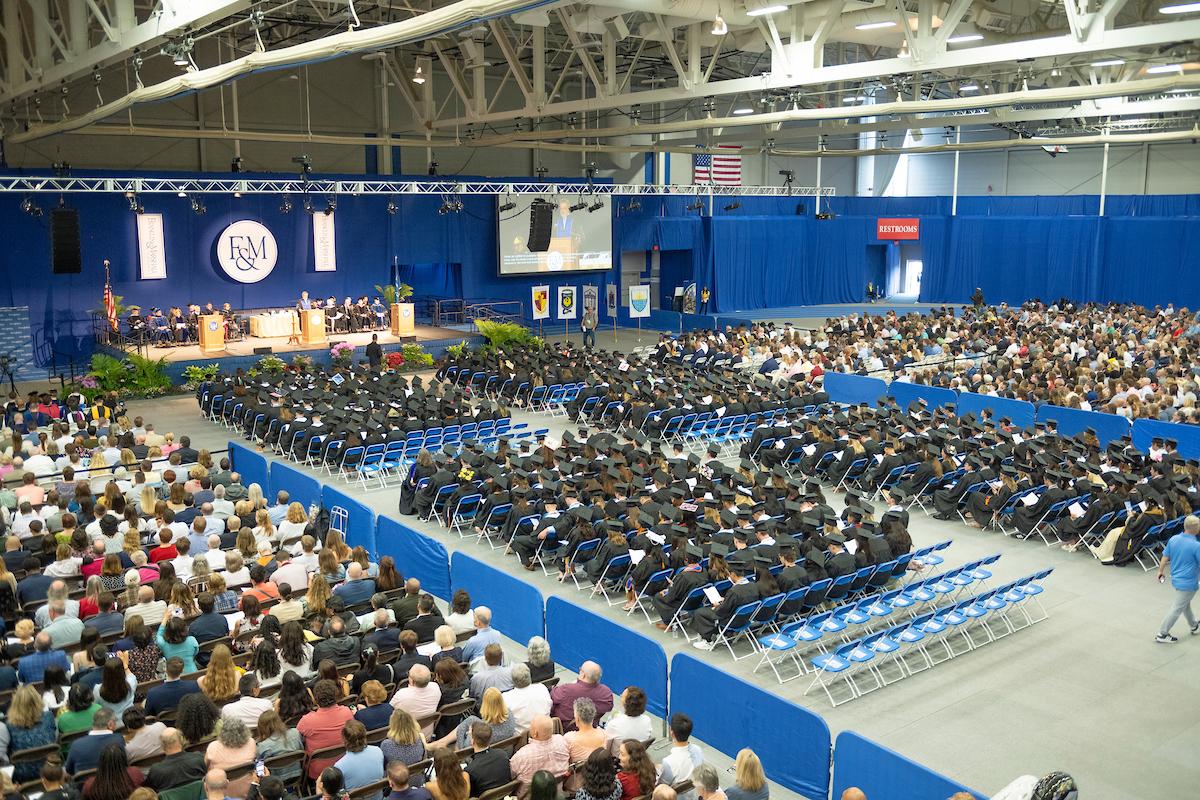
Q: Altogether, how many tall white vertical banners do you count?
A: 2